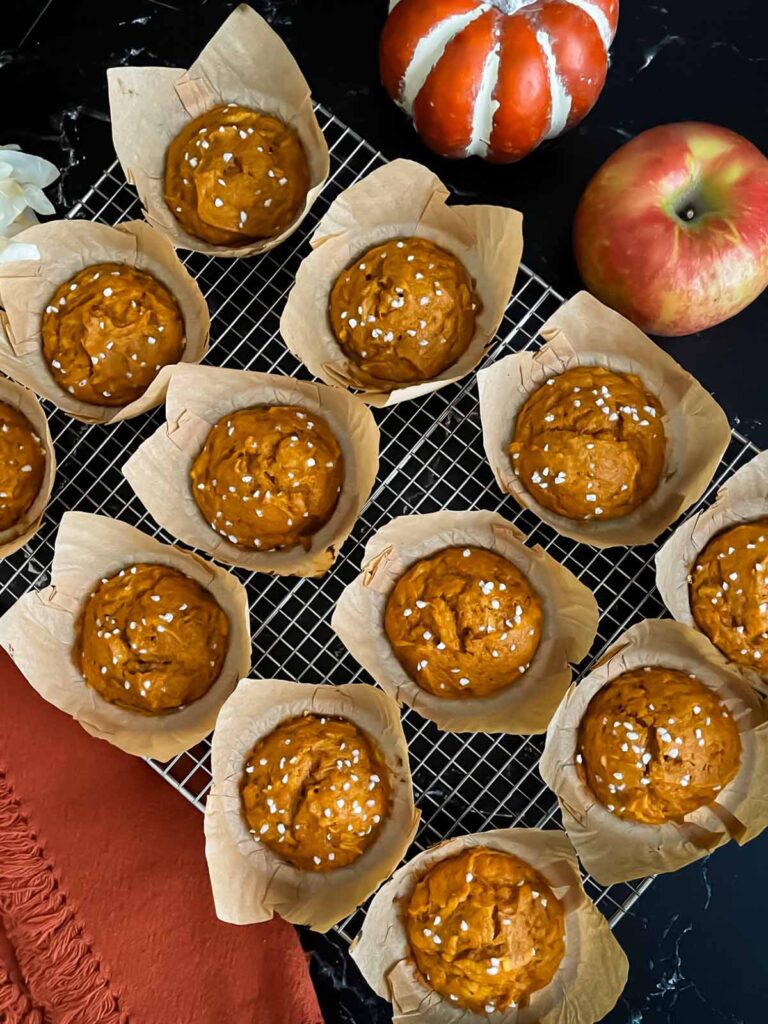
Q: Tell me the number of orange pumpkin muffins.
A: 12